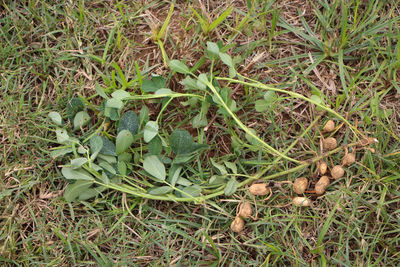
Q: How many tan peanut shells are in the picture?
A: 11